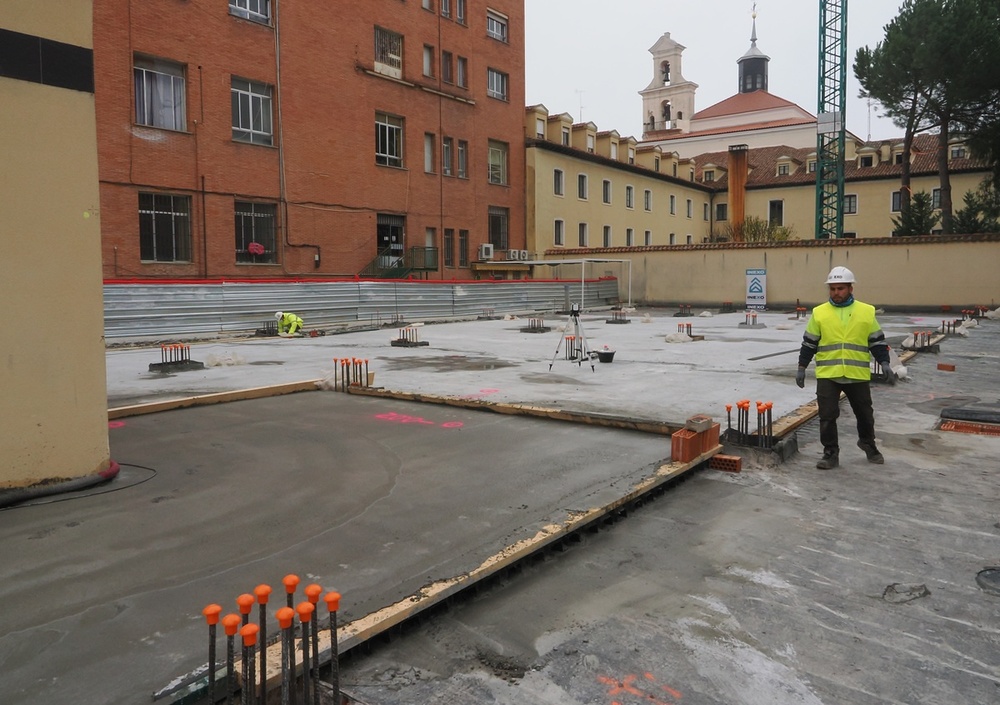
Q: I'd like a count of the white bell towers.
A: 1